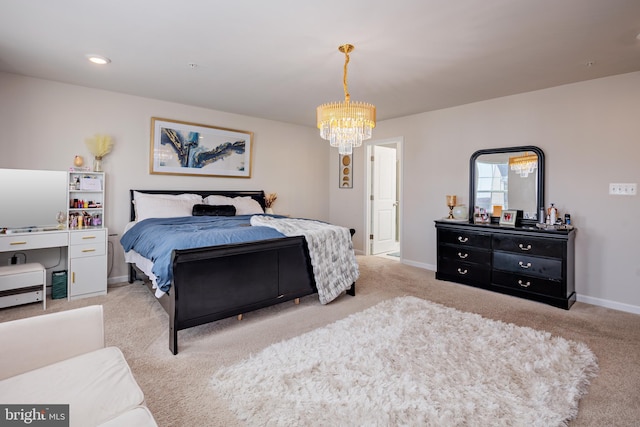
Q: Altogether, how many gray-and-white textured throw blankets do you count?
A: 1